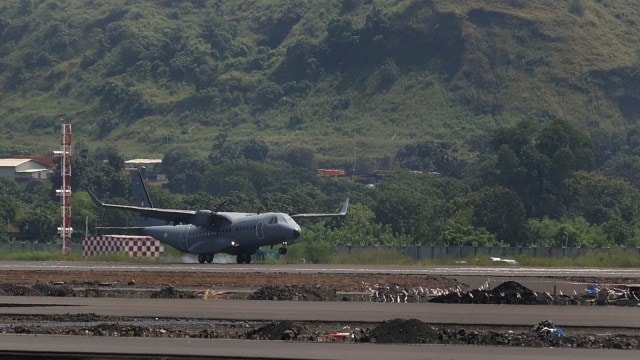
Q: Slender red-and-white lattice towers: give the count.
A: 1